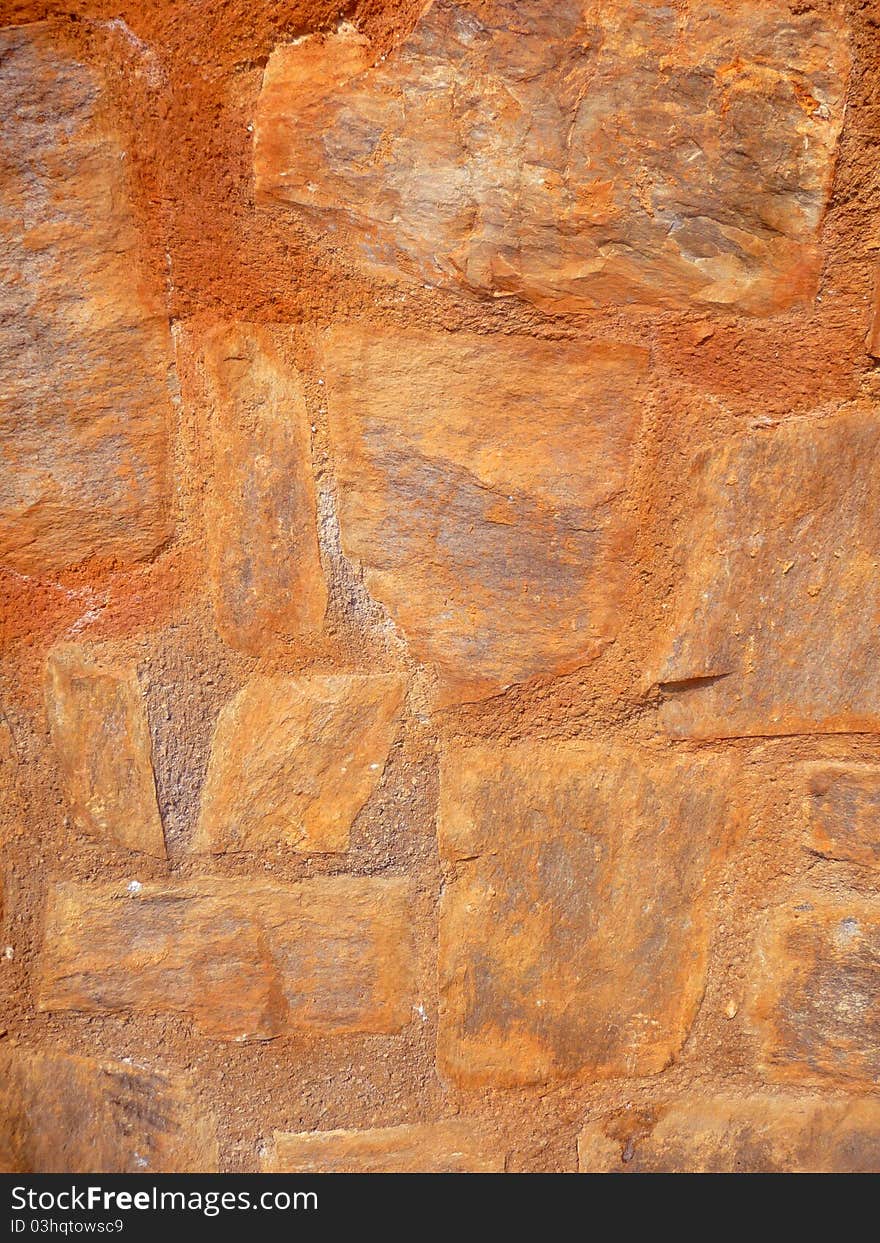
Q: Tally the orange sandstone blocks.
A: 14